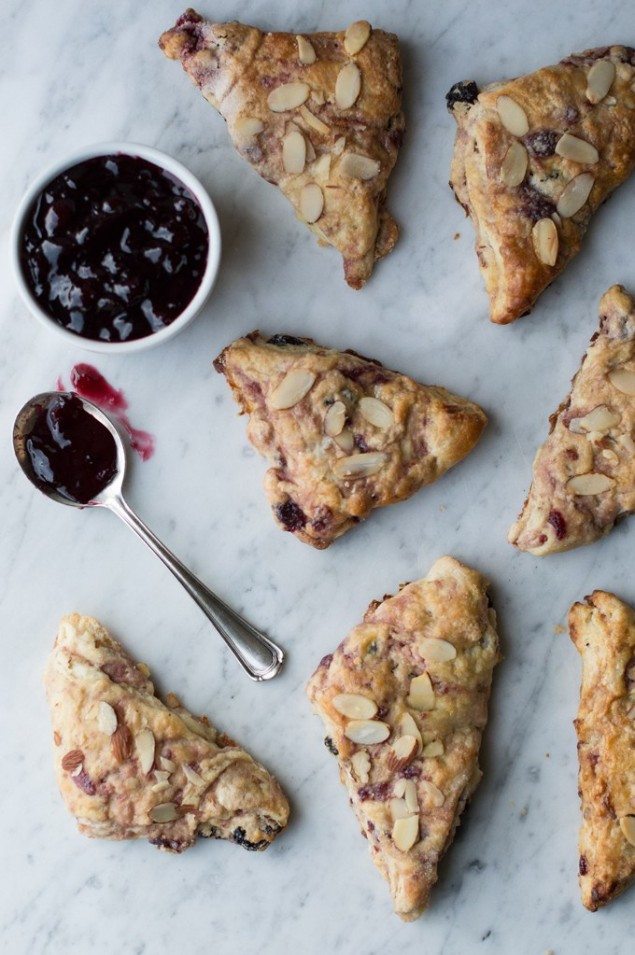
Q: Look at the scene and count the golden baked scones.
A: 7